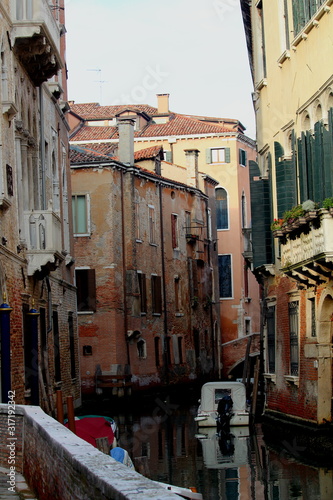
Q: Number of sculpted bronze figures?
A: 0